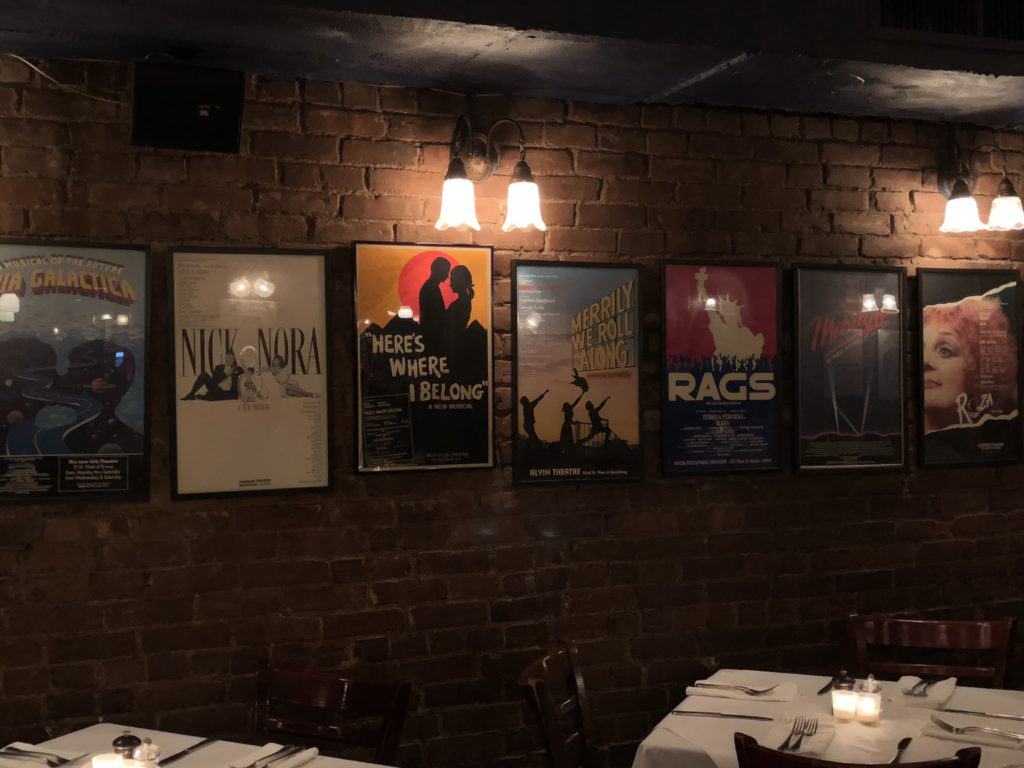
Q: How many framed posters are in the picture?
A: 7